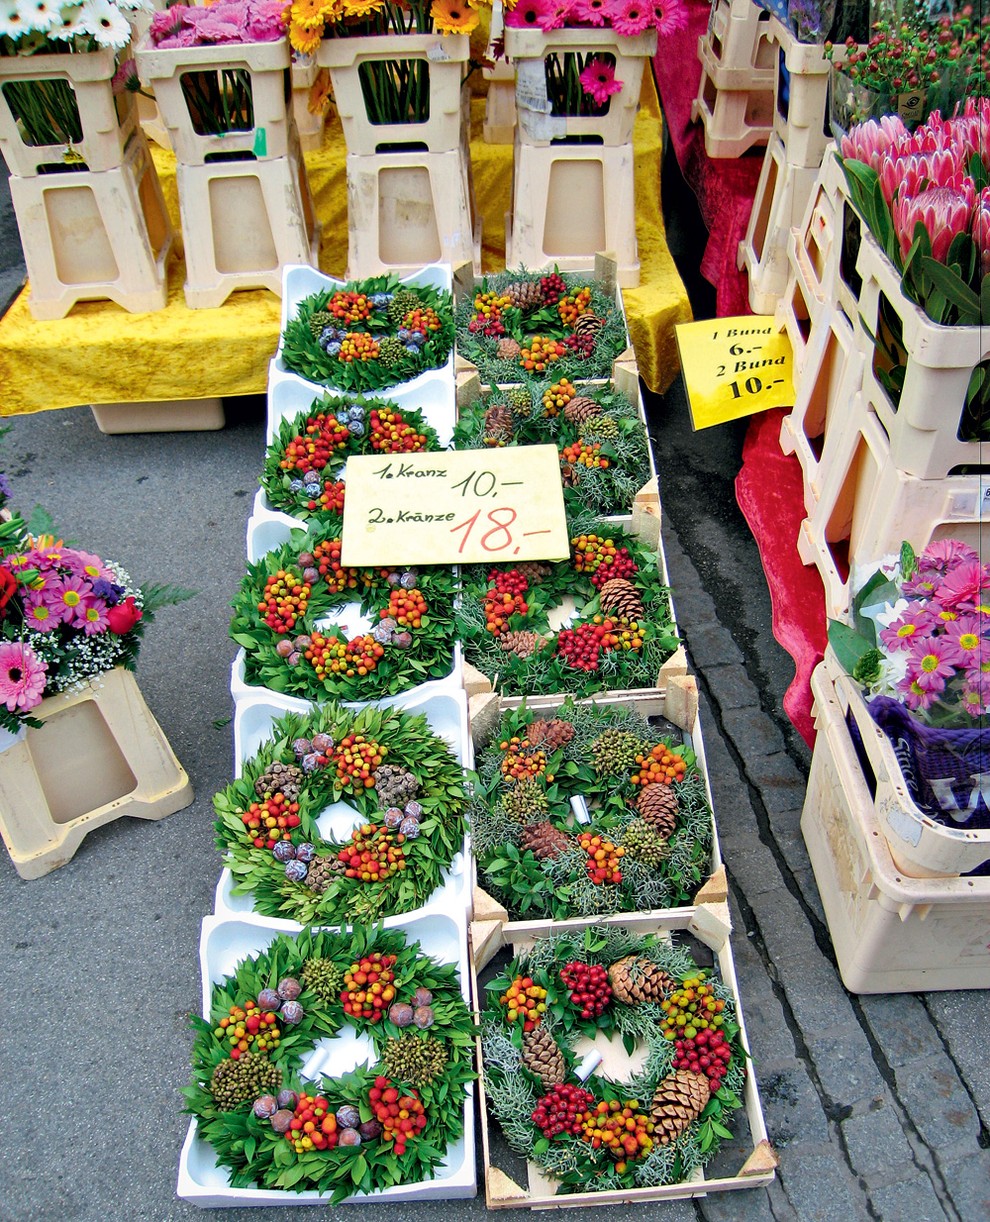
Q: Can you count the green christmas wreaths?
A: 10